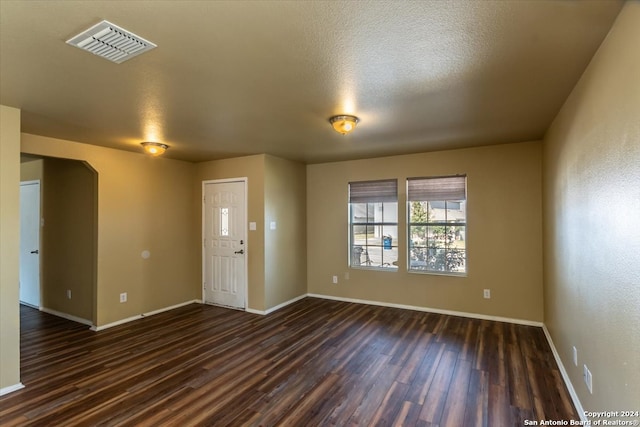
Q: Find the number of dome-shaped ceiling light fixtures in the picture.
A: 2